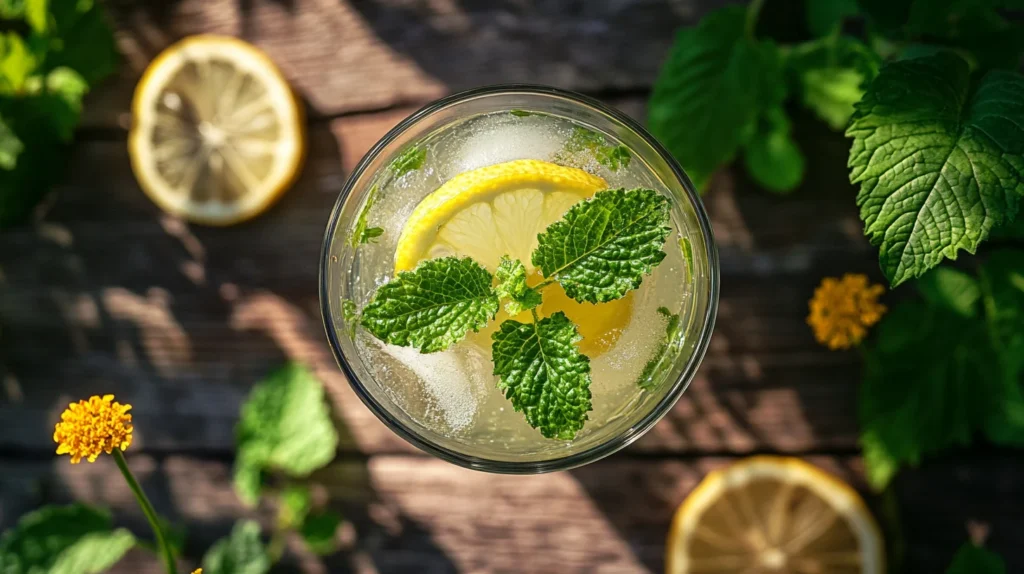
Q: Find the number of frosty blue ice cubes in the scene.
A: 0